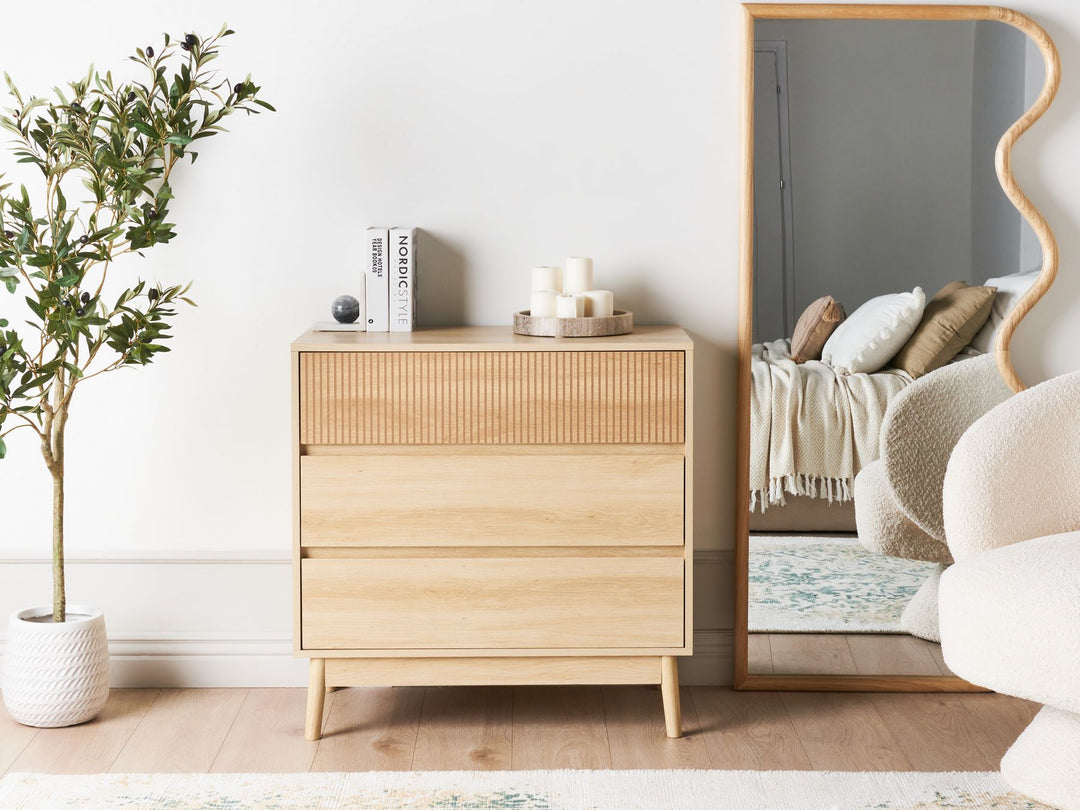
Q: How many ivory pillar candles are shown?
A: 5